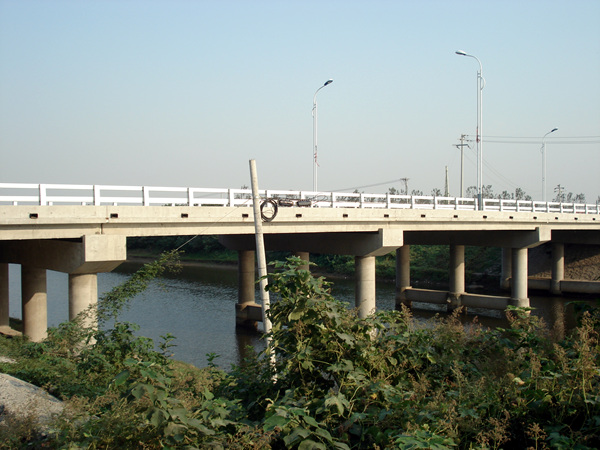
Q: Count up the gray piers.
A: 11